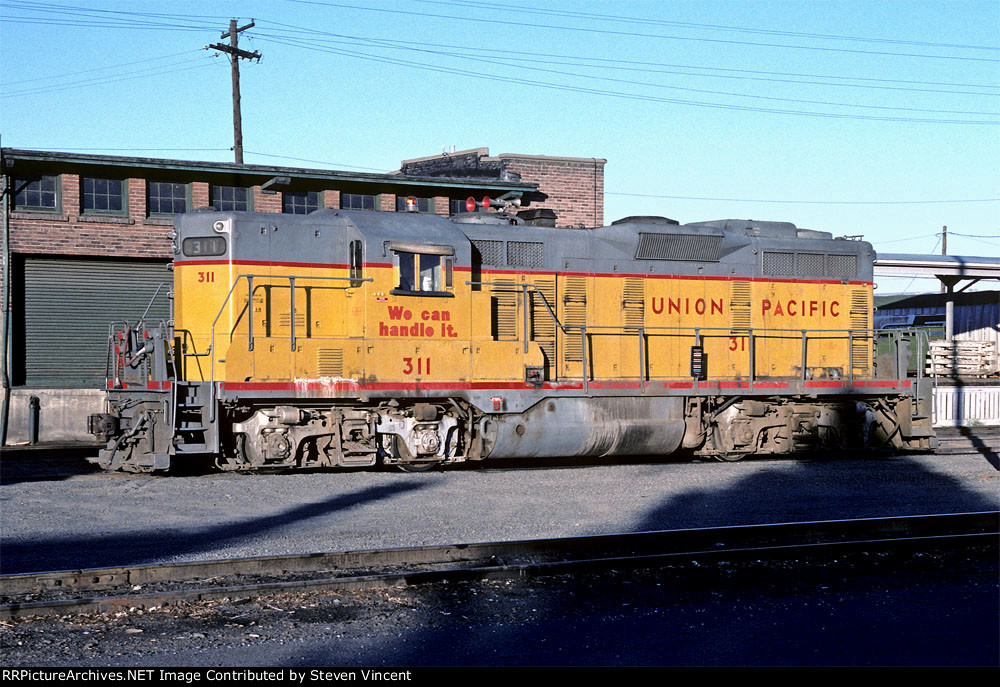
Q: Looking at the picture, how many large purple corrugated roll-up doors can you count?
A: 0